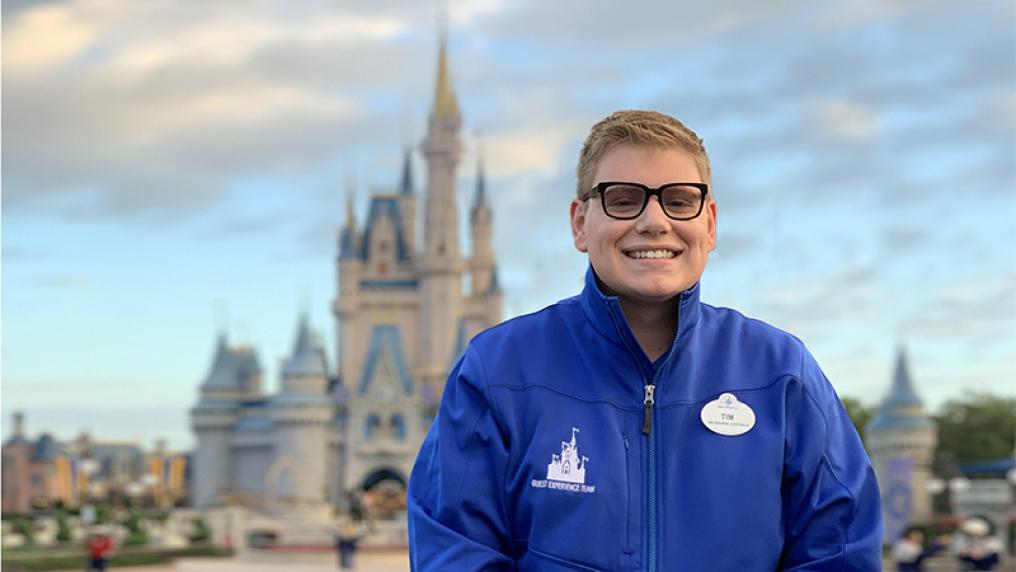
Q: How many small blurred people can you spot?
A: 4